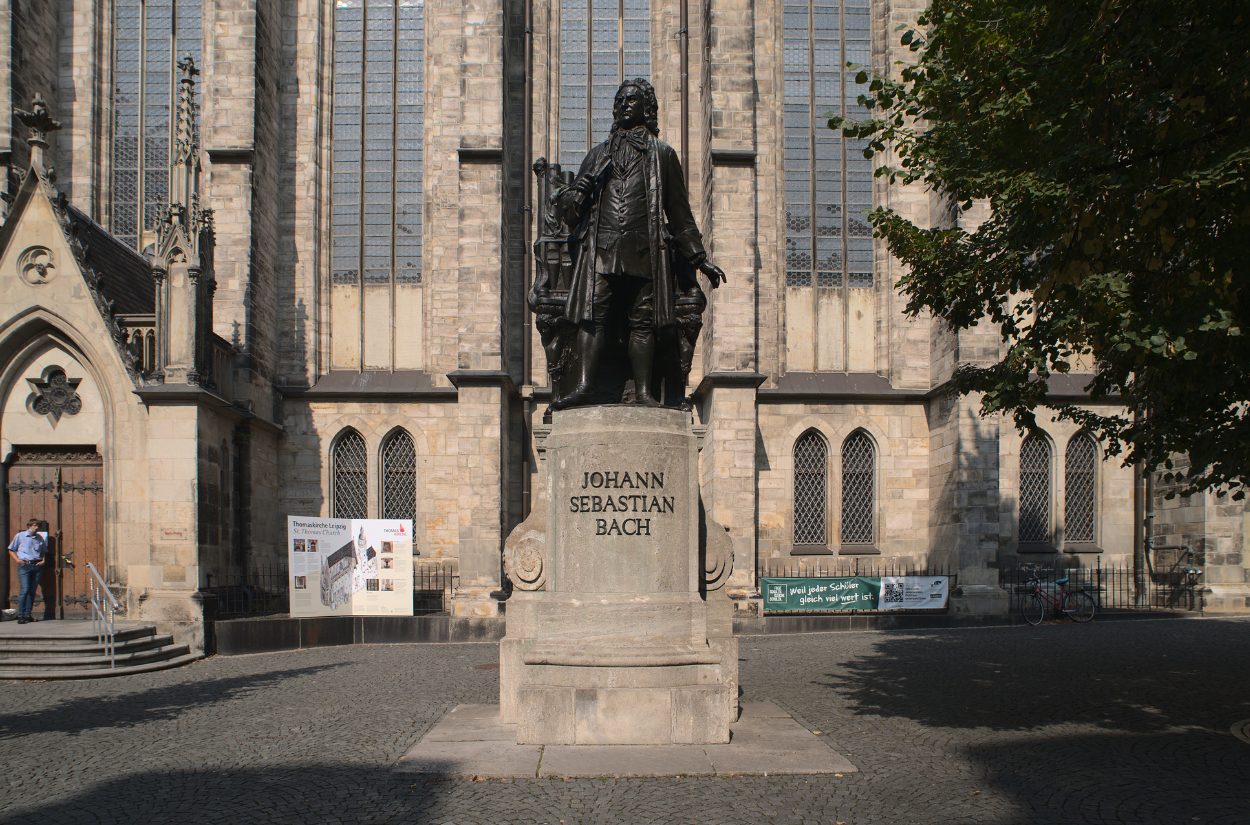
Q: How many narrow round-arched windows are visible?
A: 6